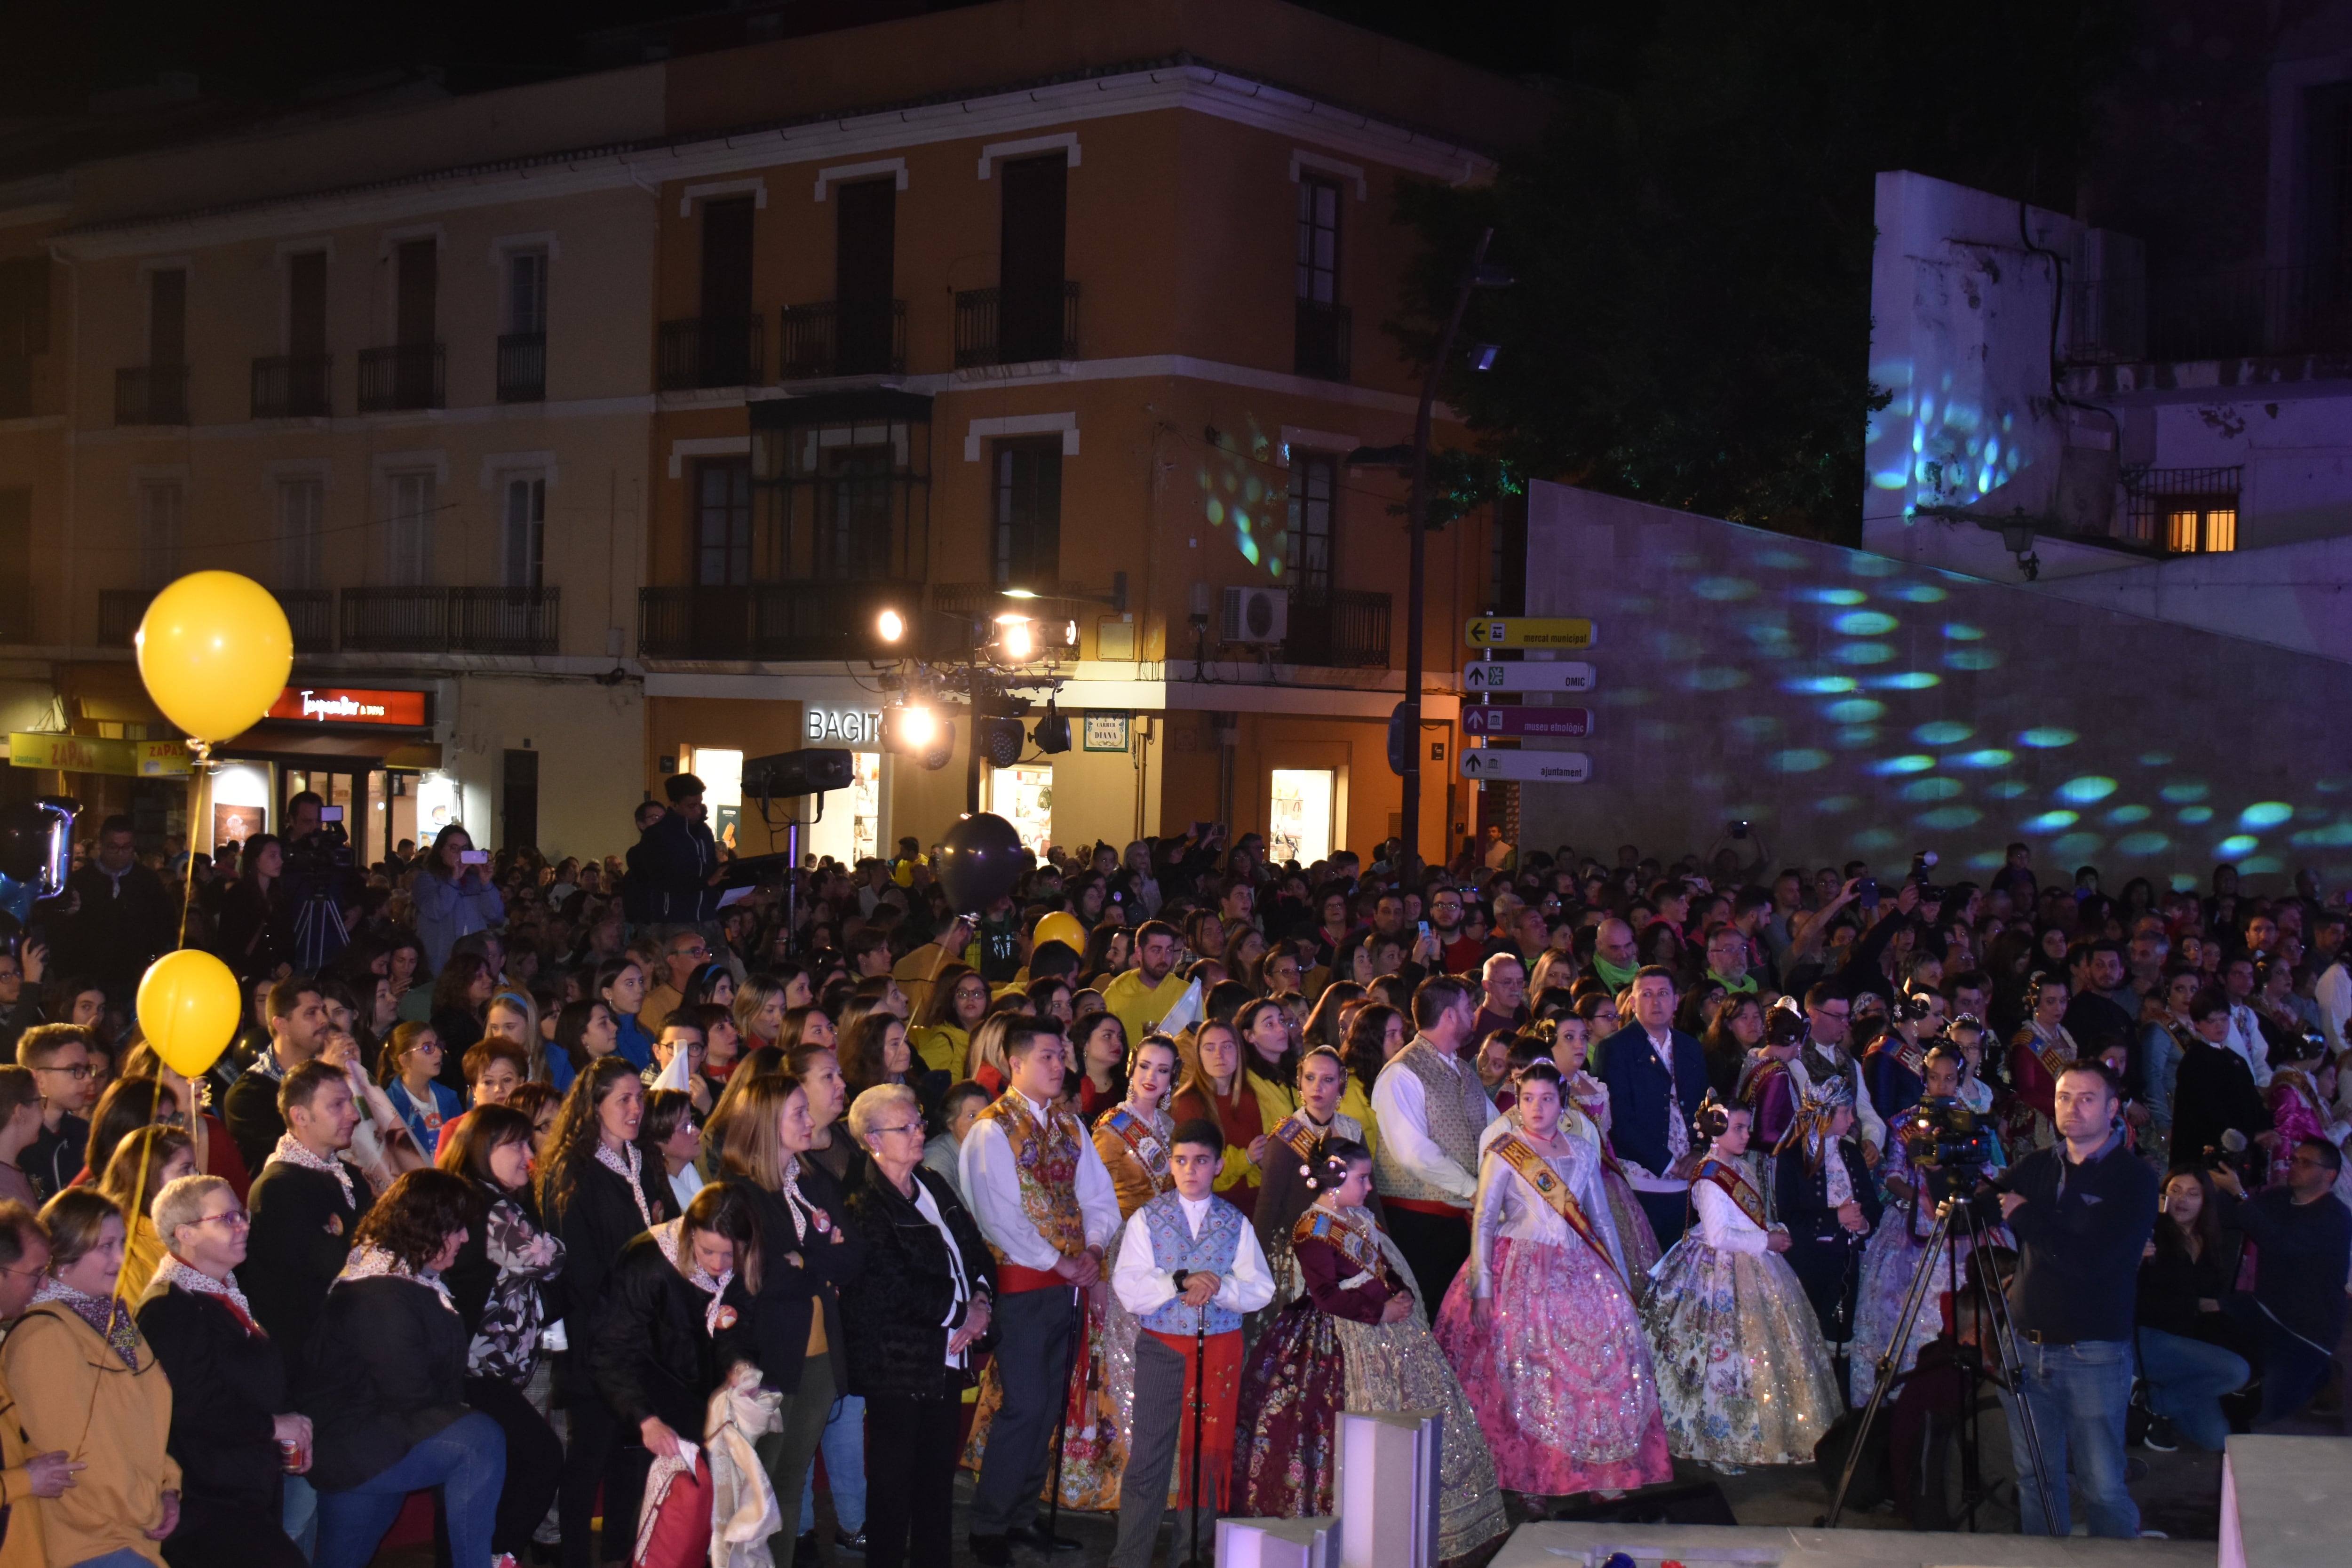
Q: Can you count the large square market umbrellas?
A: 0